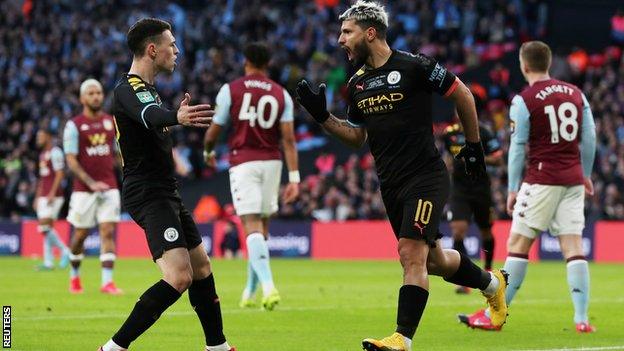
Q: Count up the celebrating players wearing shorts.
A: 2